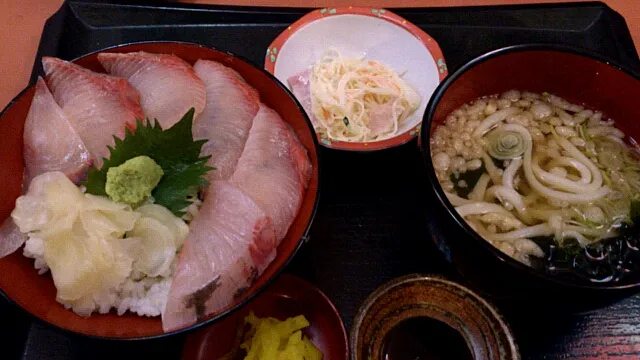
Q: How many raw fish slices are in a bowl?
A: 6